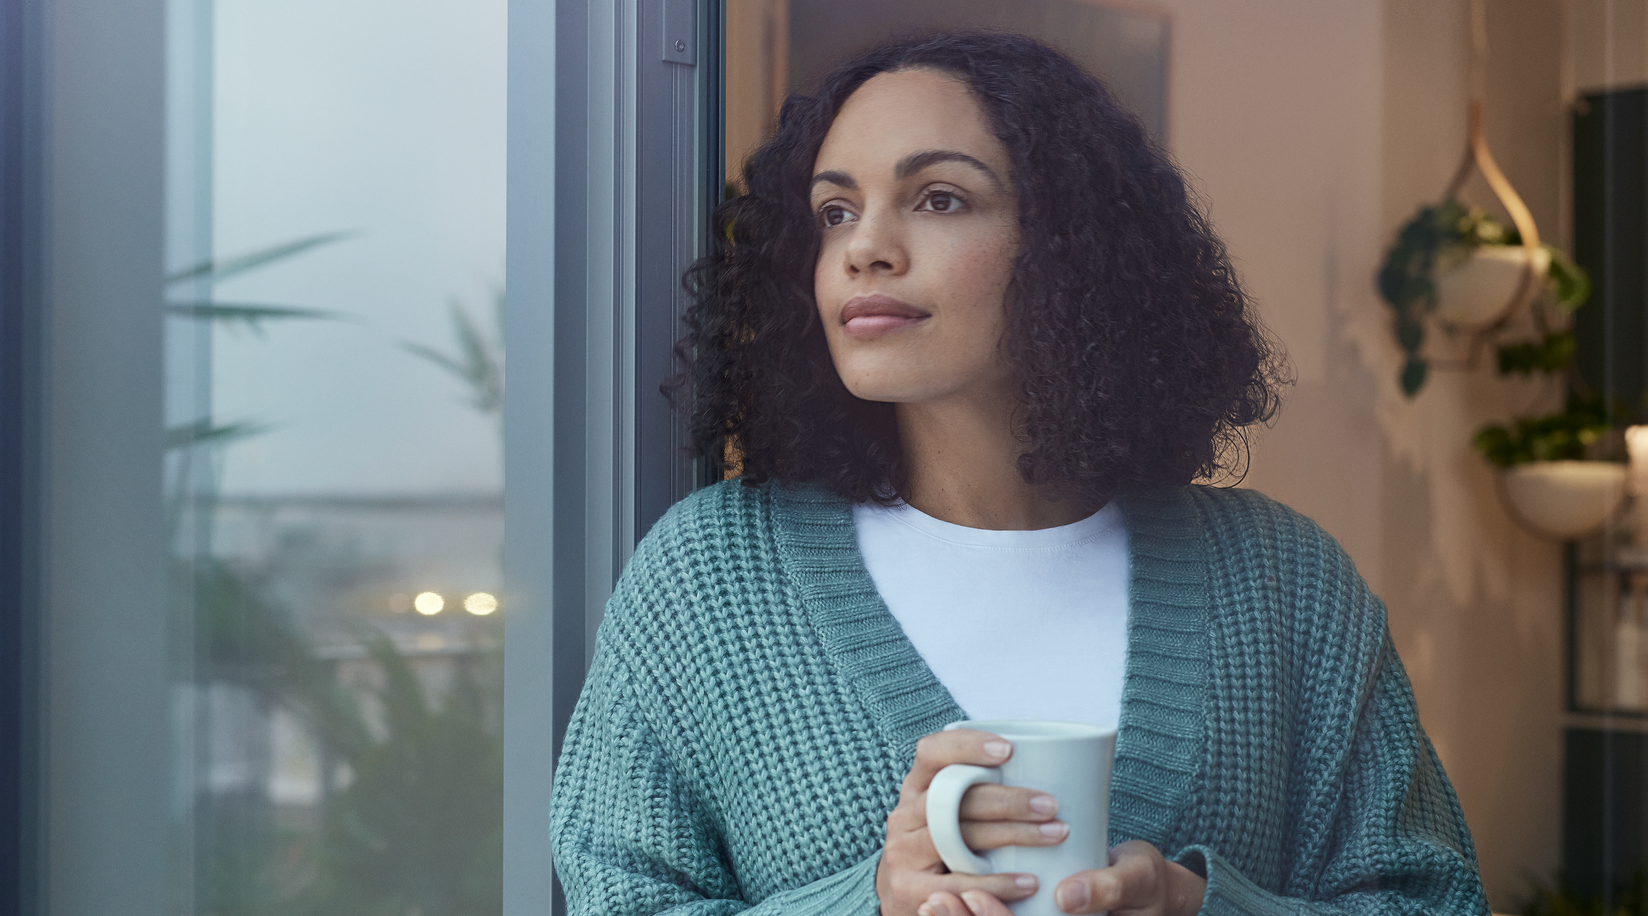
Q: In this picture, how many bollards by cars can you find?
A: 0